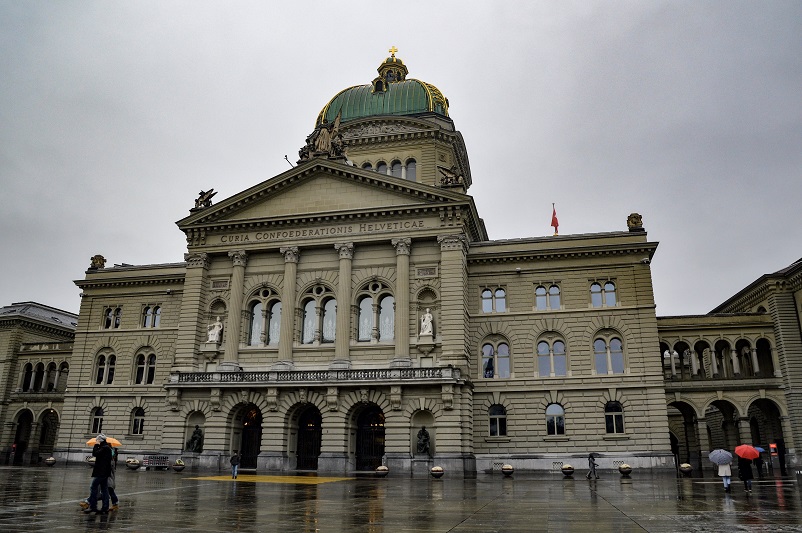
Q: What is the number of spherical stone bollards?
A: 10